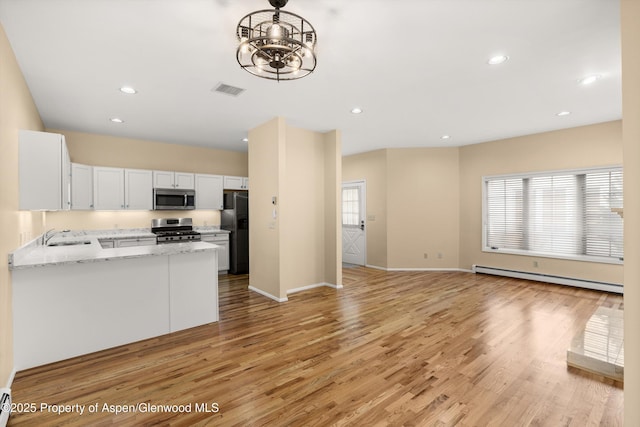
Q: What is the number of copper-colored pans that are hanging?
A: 0